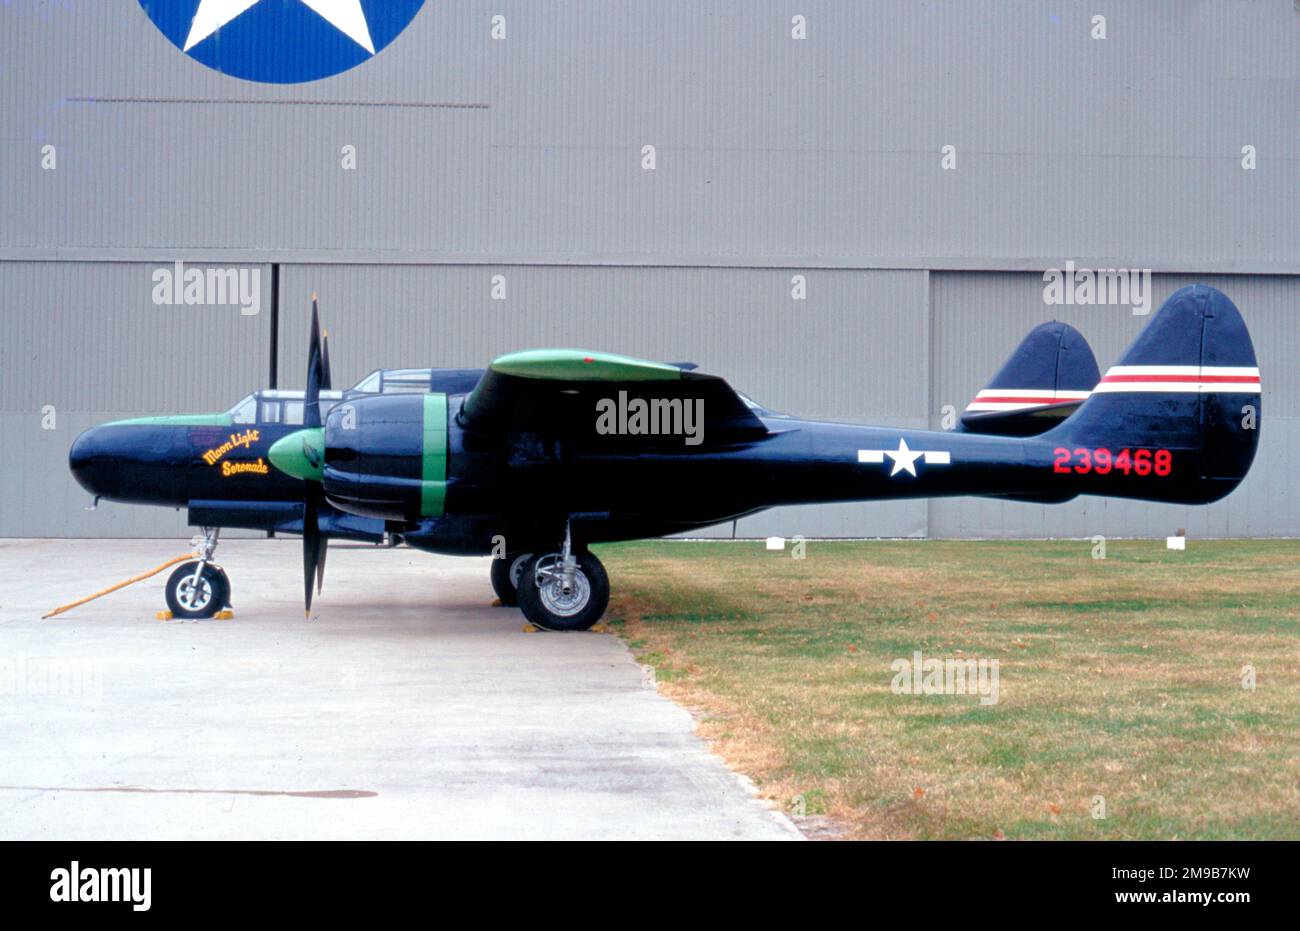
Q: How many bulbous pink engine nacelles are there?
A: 0